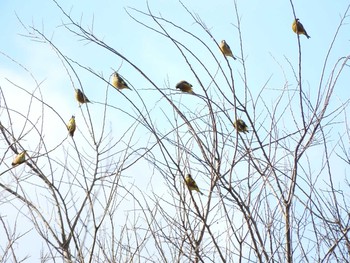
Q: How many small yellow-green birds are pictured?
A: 9